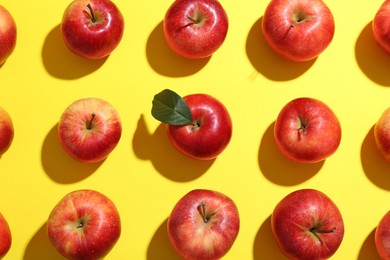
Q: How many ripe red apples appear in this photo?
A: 15